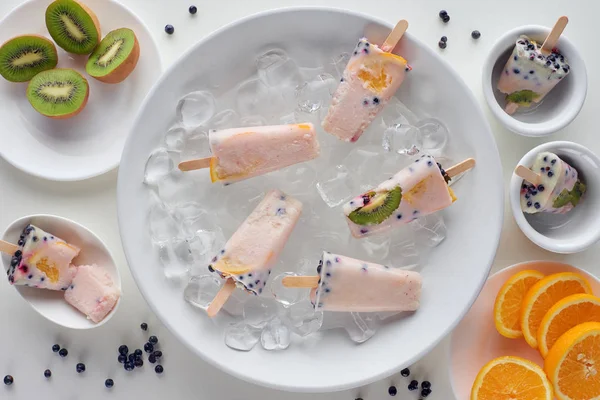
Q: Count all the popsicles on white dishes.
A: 8